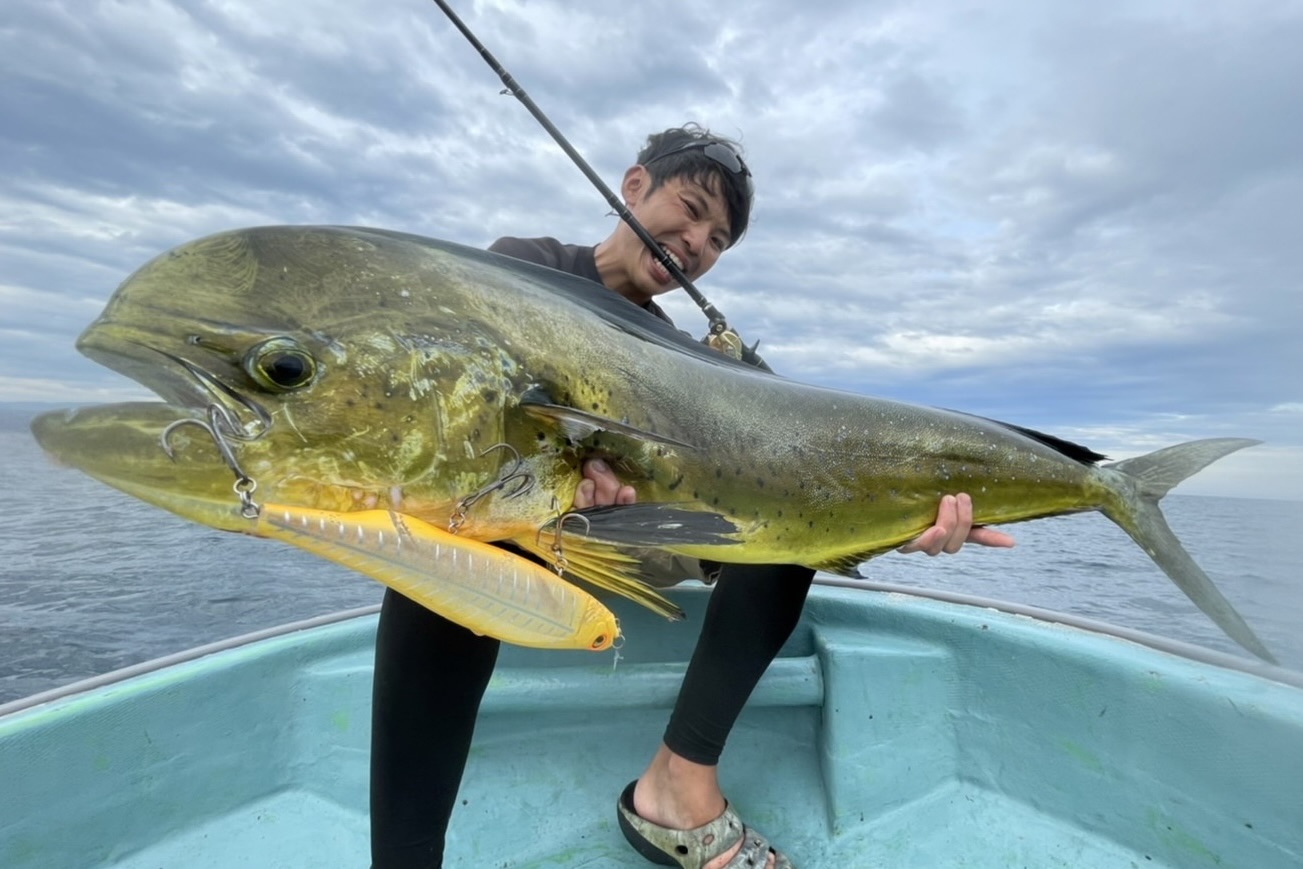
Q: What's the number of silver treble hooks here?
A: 3